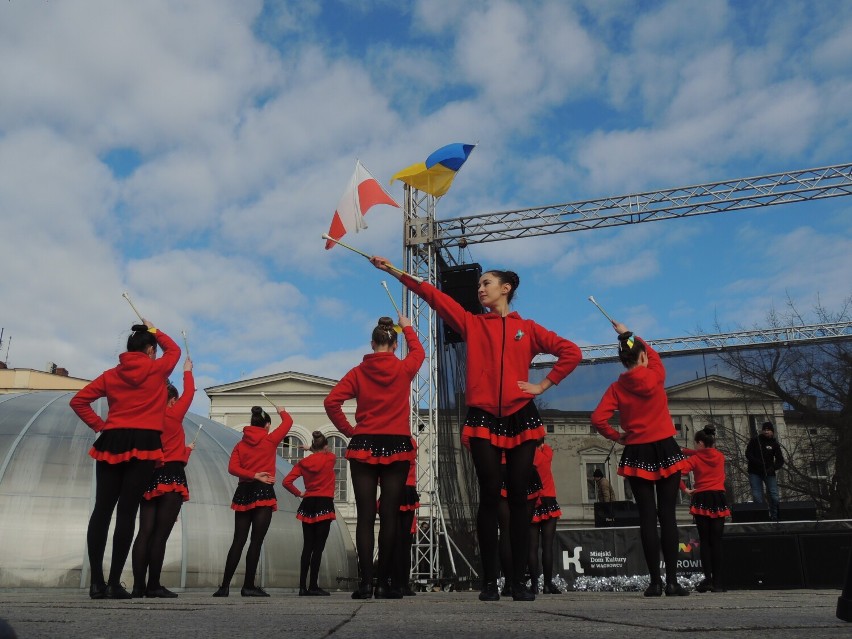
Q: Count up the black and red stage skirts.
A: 11